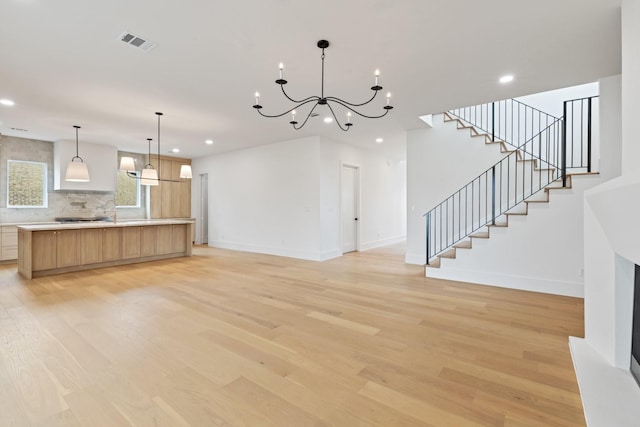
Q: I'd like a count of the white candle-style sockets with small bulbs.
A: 6